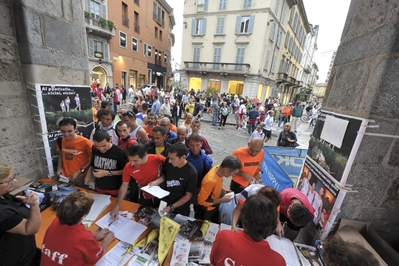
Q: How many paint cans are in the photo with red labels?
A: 0